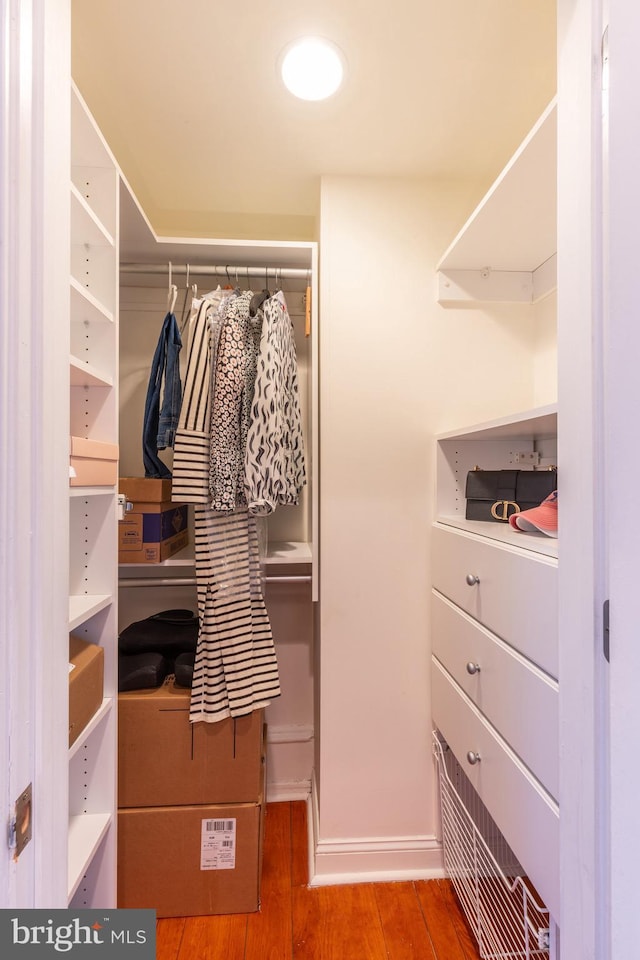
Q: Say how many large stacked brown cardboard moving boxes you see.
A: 2